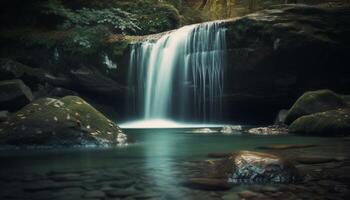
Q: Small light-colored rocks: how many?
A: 3